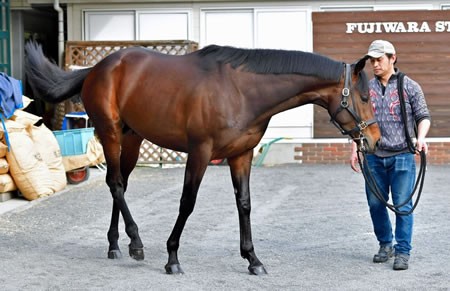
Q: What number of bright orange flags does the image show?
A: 0